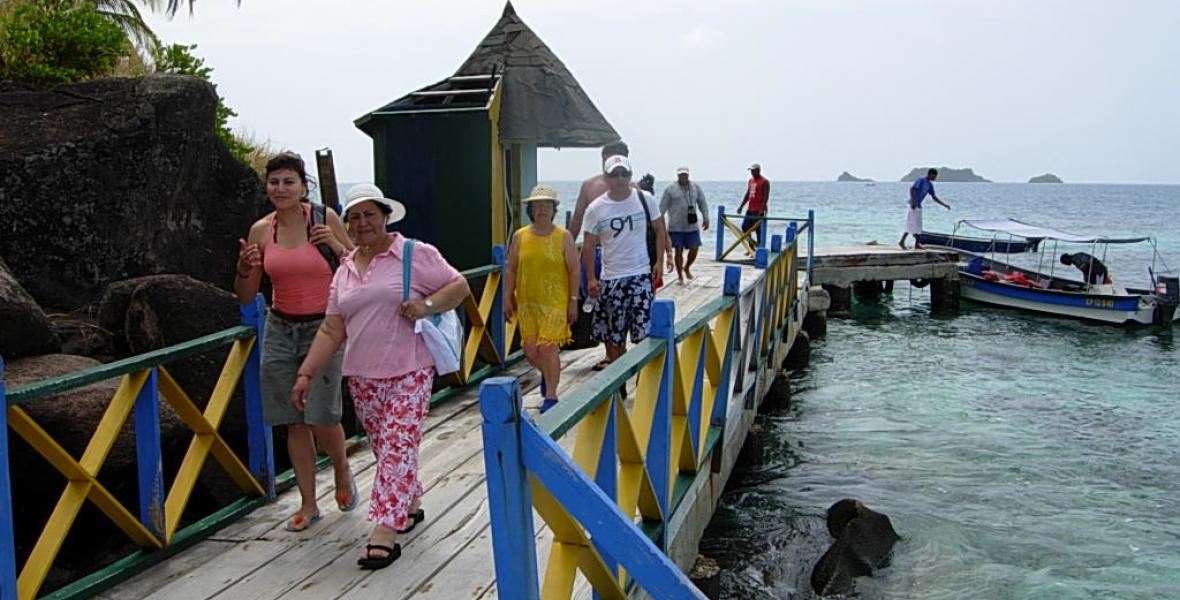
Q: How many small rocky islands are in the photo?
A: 3